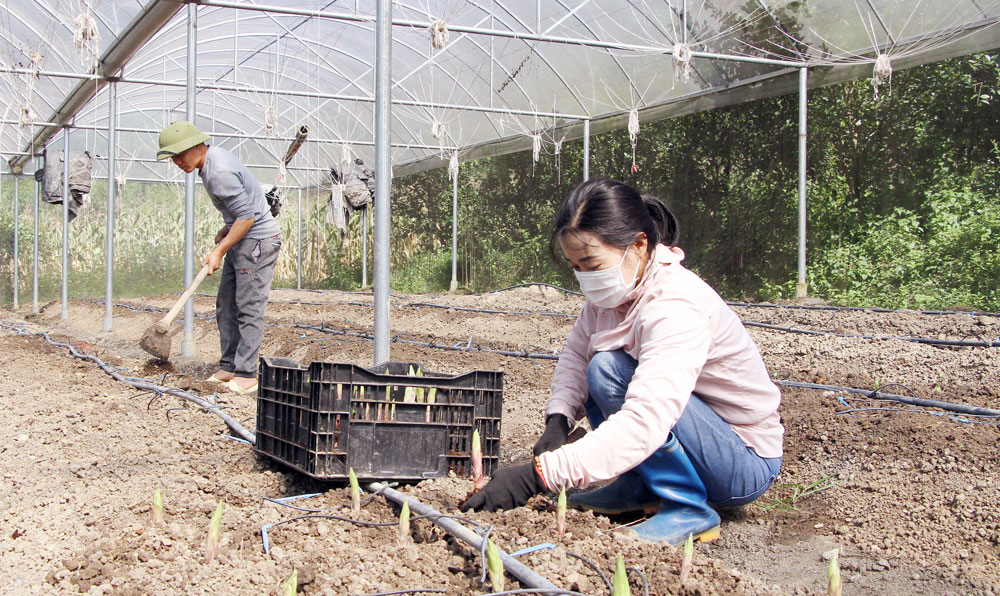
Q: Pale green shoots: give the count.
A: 11